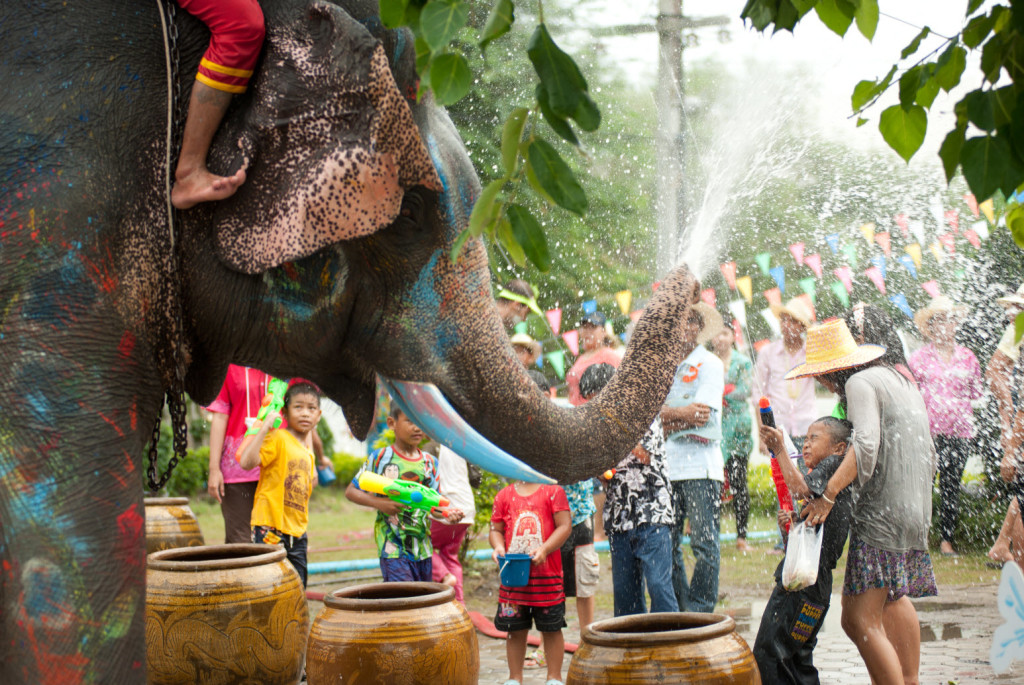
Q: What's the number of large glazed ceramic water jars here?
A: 4